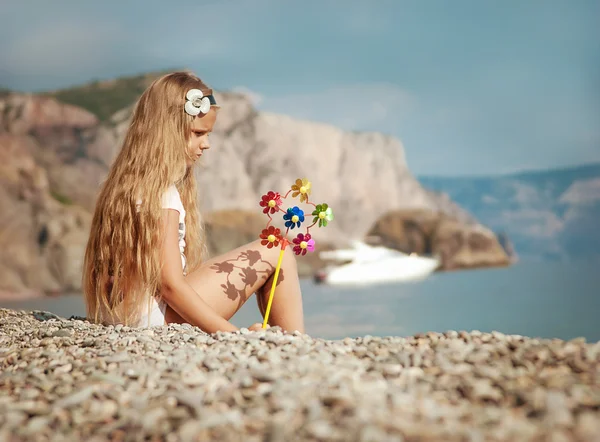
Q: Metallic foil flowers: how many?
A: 6